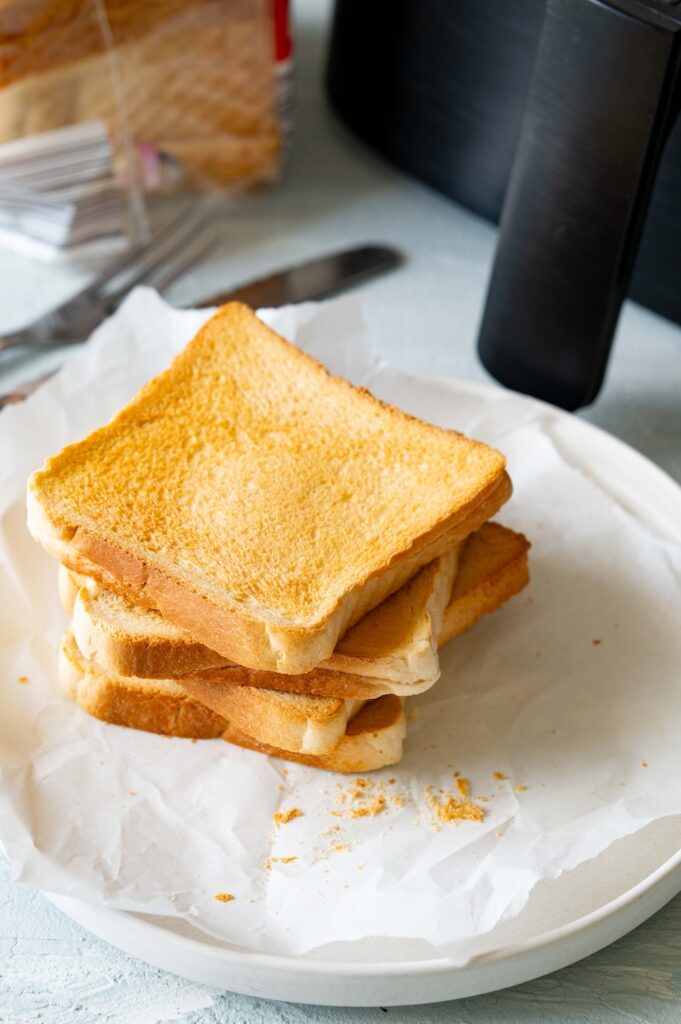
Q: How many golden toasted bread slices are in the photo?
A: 4